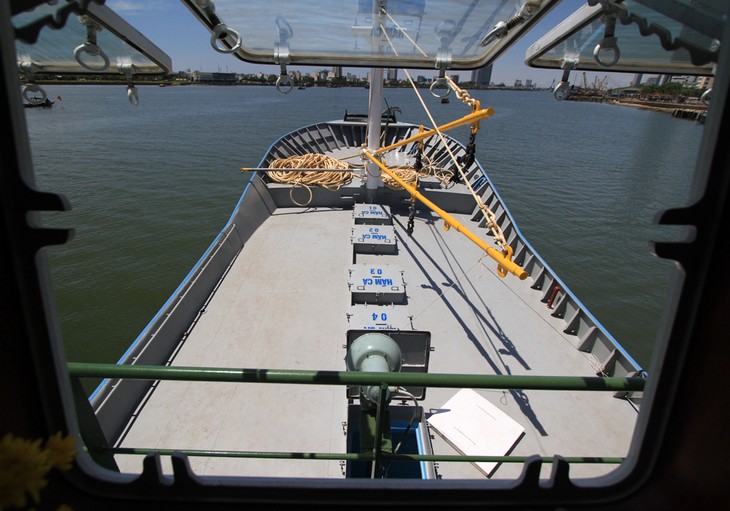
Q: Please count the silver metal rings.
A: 10